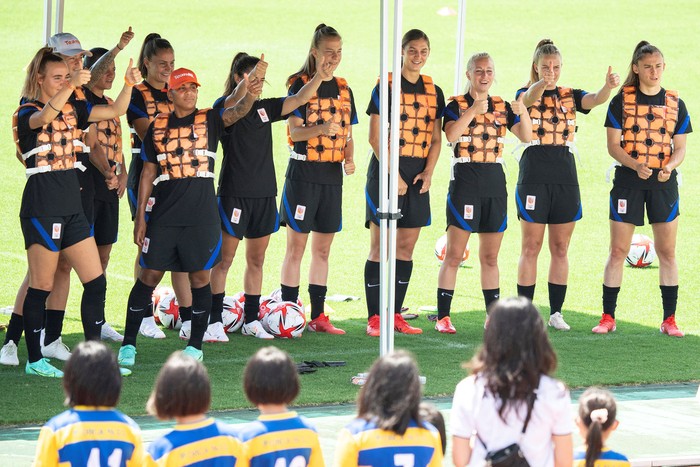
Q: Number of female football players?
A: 11